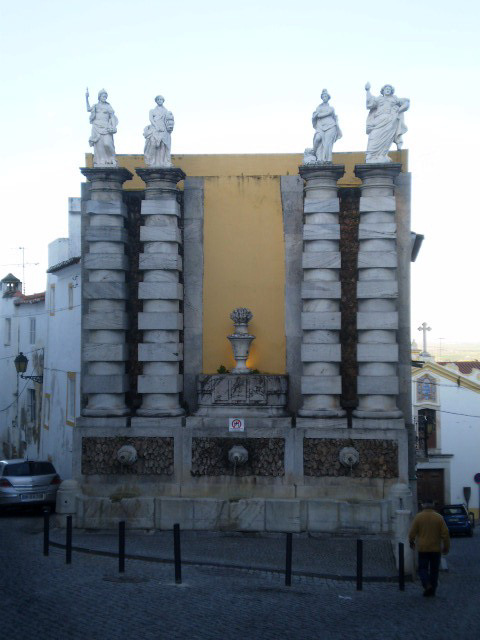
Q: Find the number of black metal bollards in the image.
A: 7